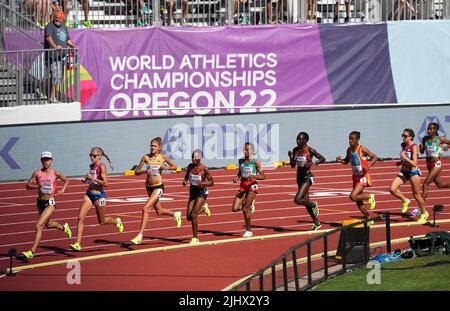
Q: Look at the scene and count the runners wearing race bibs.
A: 9